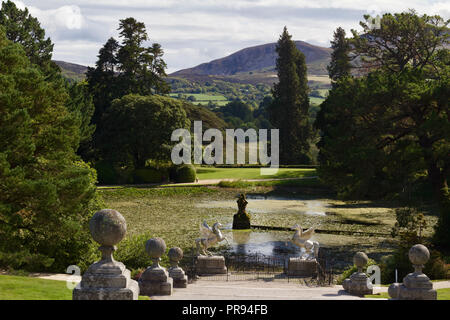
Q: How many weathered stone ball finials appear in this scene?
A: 5